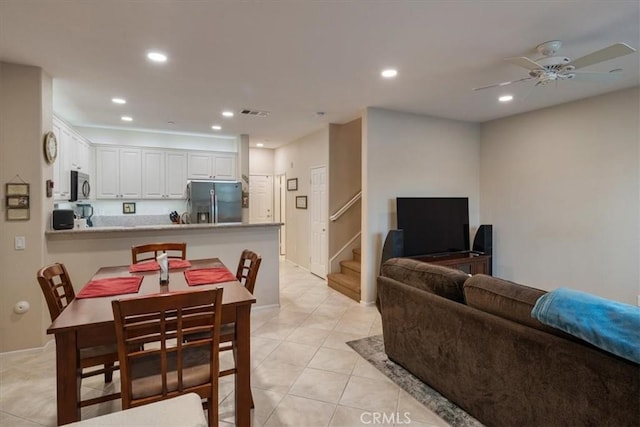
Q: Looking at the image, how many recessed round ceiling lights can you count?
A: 8